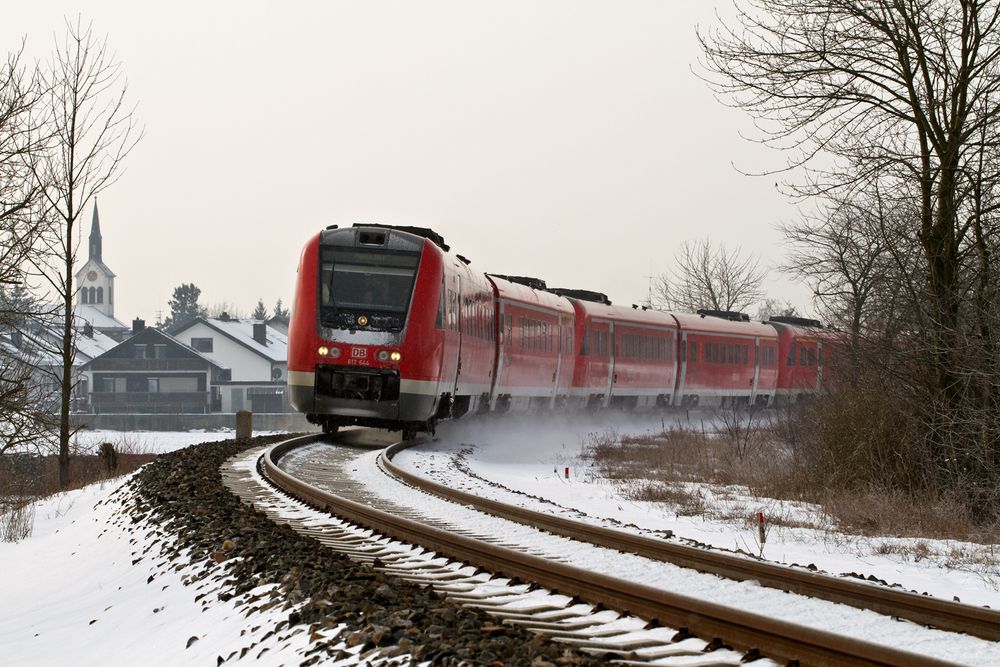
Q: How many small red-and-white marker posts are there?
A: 2